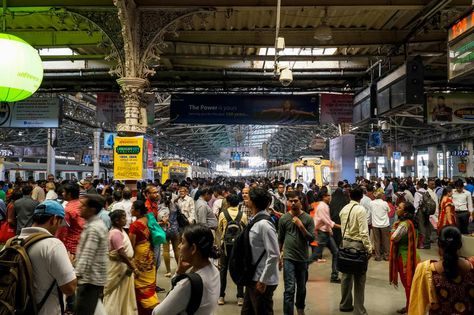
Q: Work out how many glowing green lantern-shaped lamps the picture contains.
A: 1